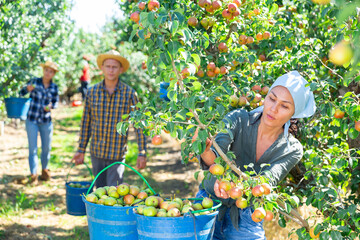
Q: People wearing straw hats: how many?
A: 2